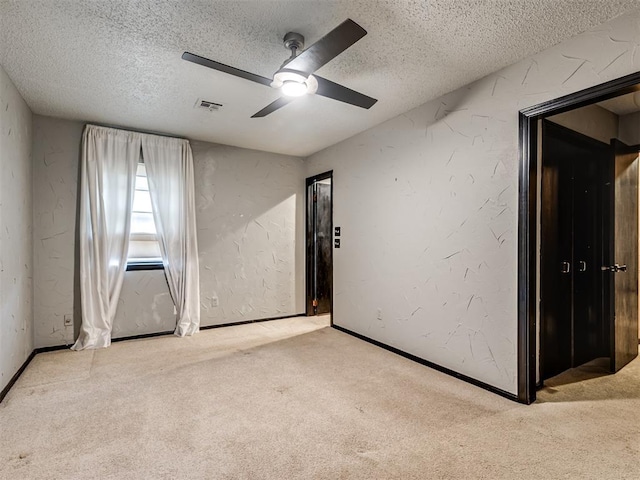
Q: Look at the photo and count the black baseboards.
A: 3